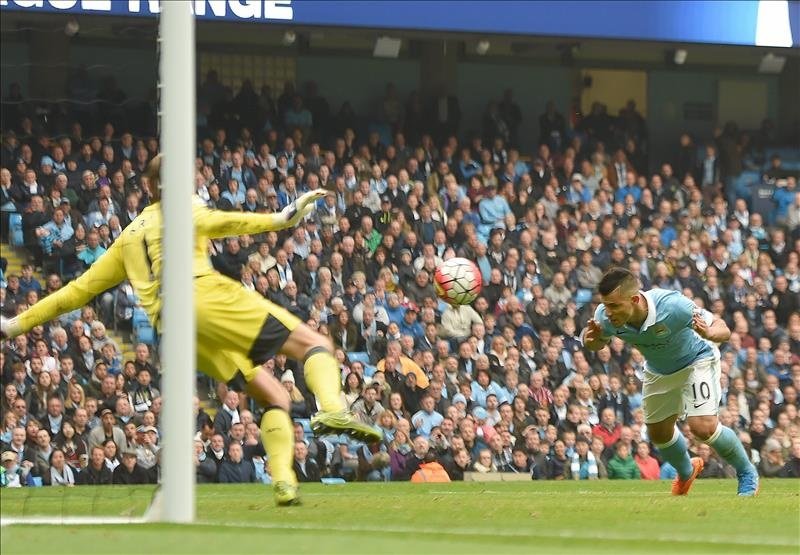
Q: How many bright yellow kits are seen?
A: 1